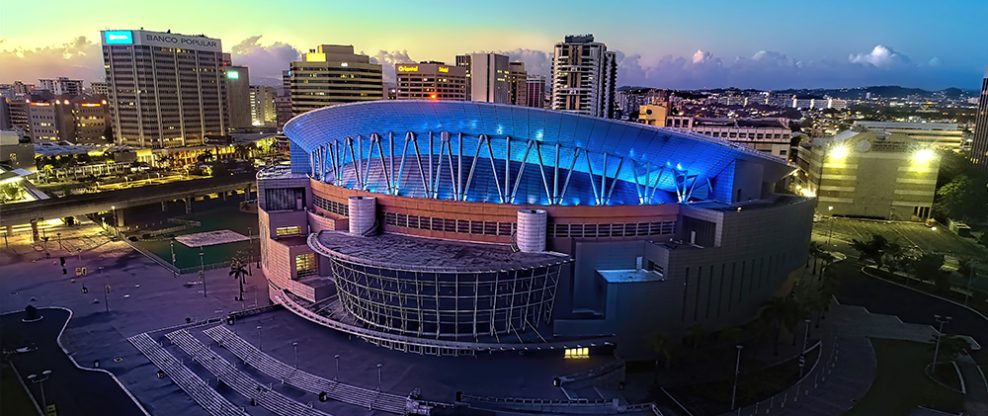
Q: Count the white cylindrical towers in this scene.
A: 2